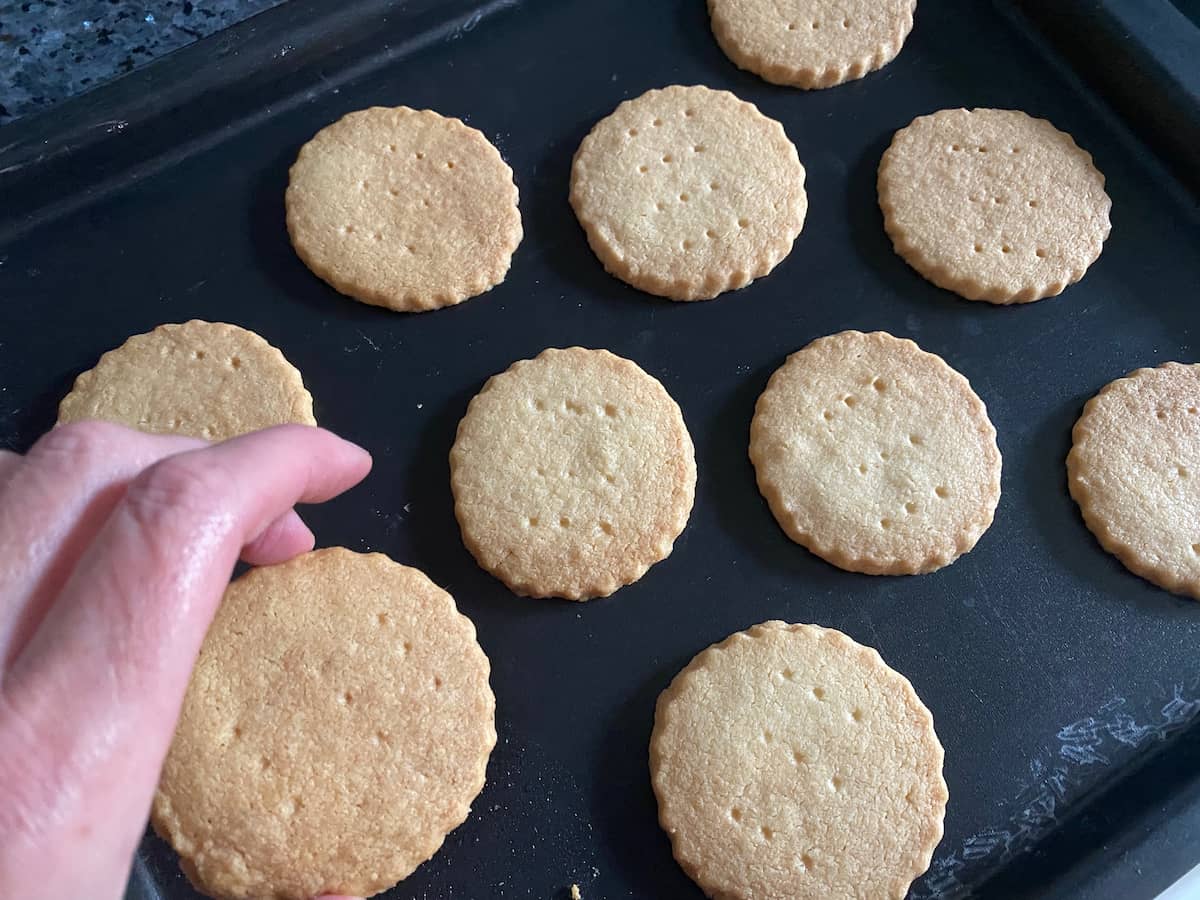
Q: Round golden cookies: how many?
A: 10